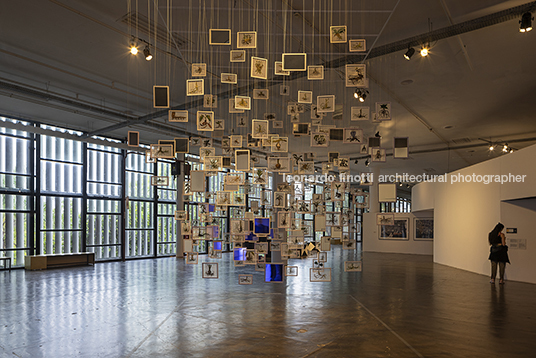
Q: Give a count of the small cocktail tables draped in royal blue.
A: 0